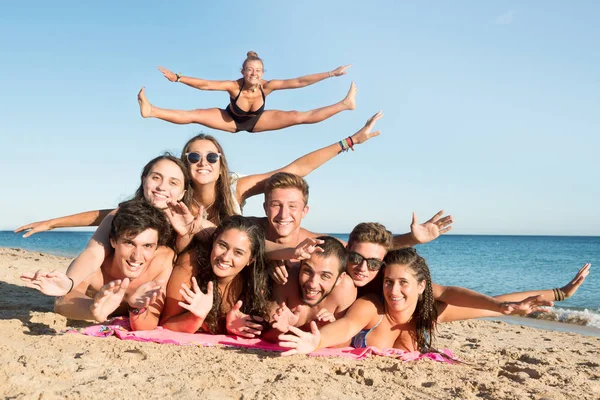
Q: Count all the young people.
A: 9